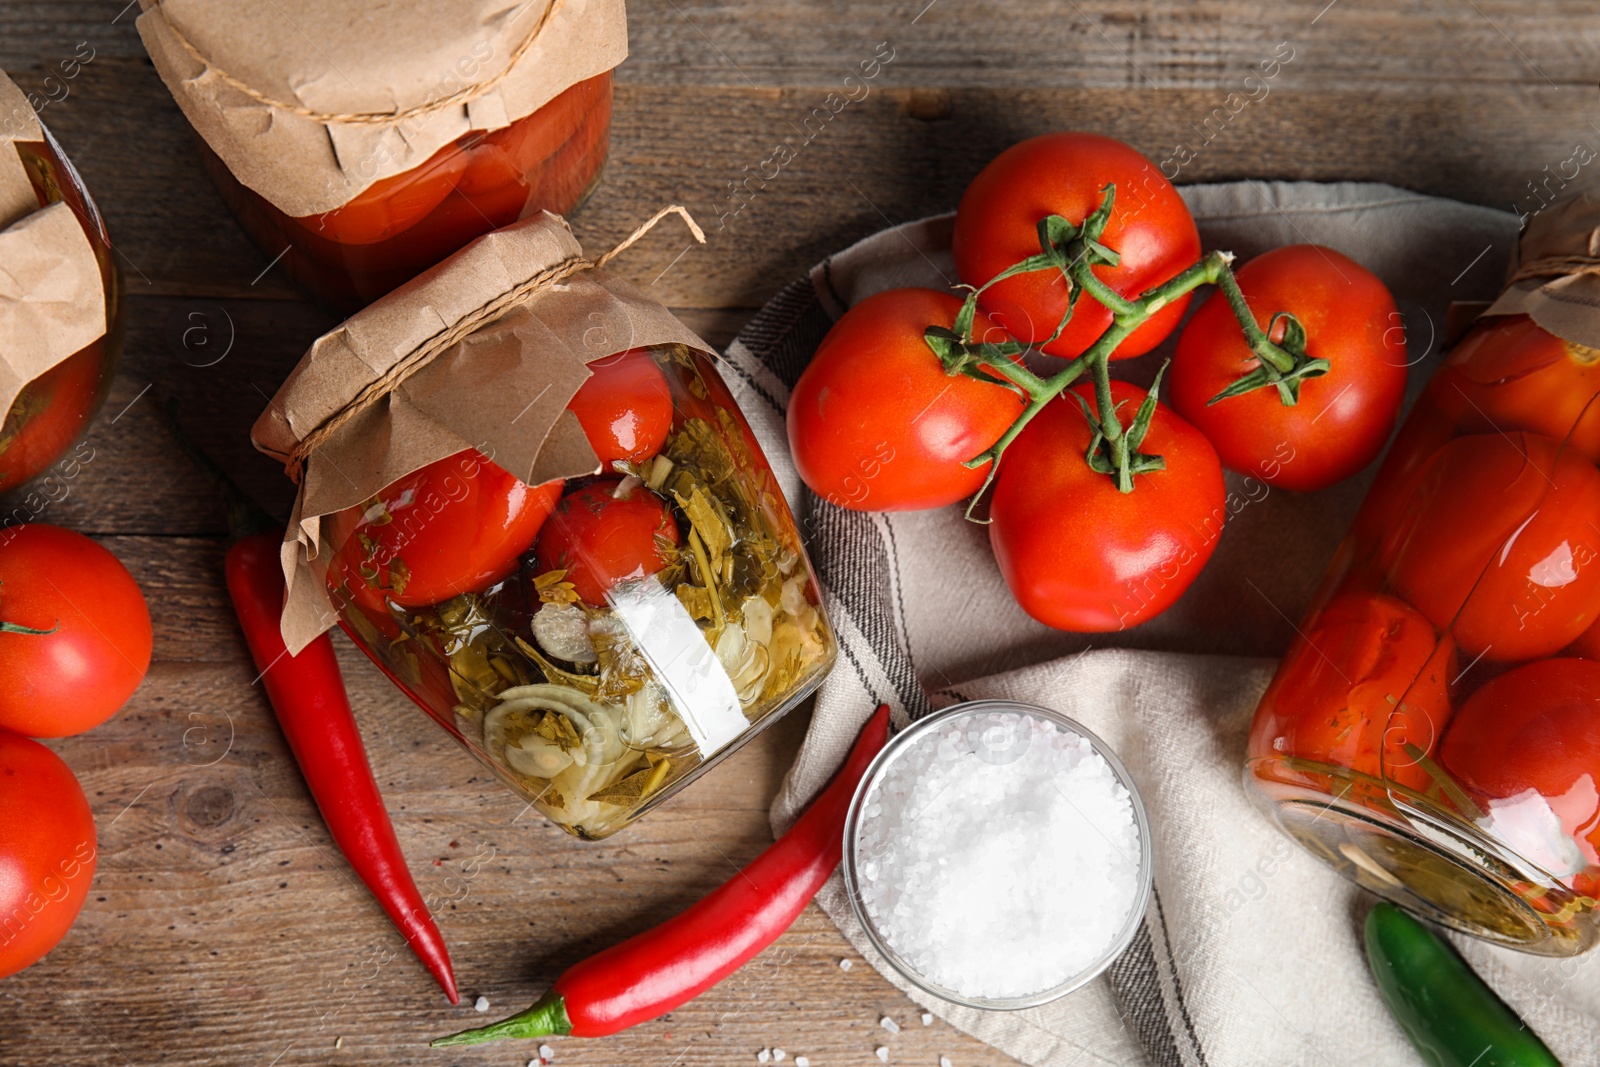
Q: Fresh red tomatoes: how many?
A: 6